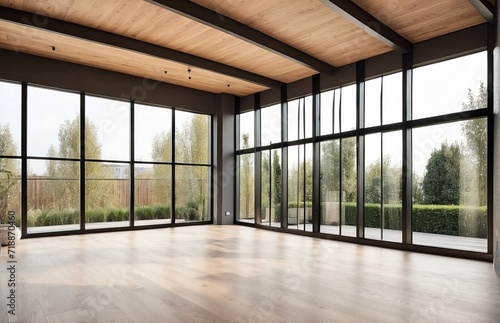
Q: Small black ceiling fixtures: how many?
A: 5